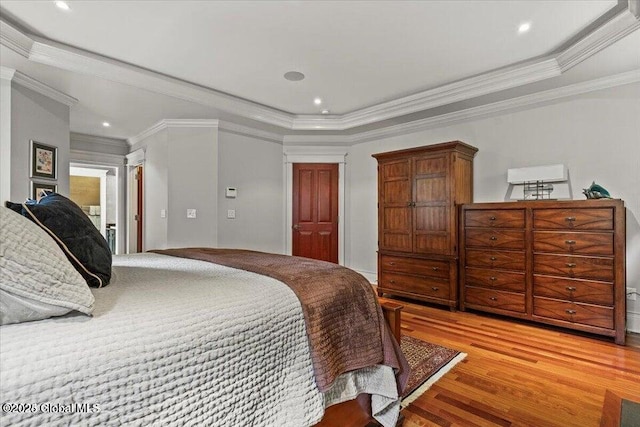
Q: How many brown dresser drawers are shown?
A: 10